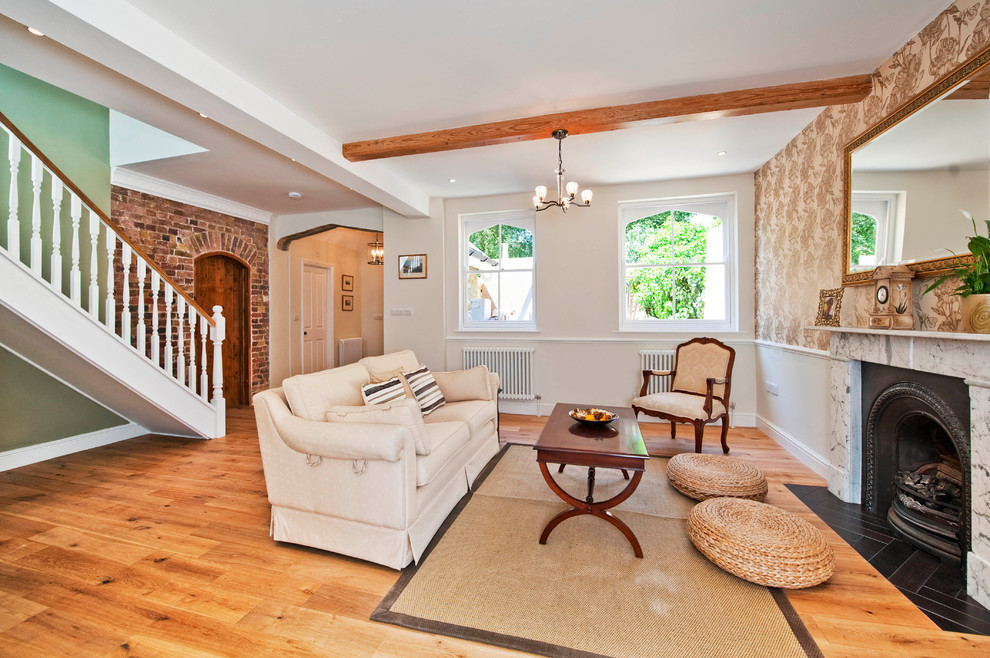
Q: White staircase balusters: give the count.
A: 13